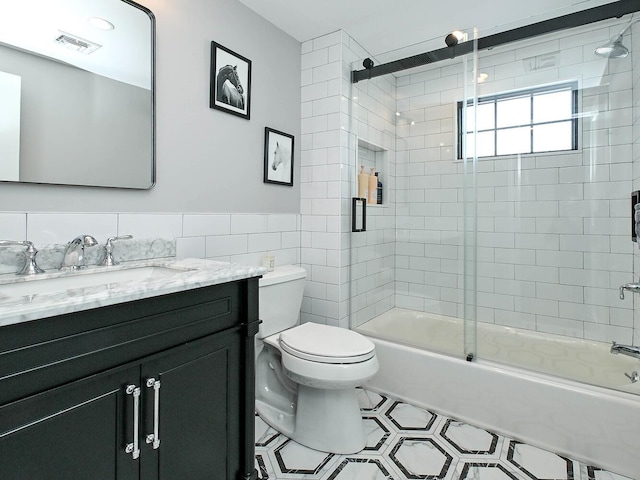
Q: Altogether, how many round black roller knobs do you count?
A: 2